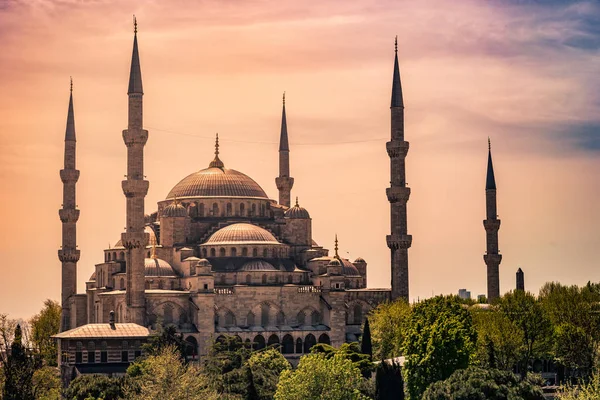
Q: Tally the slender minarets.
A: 5